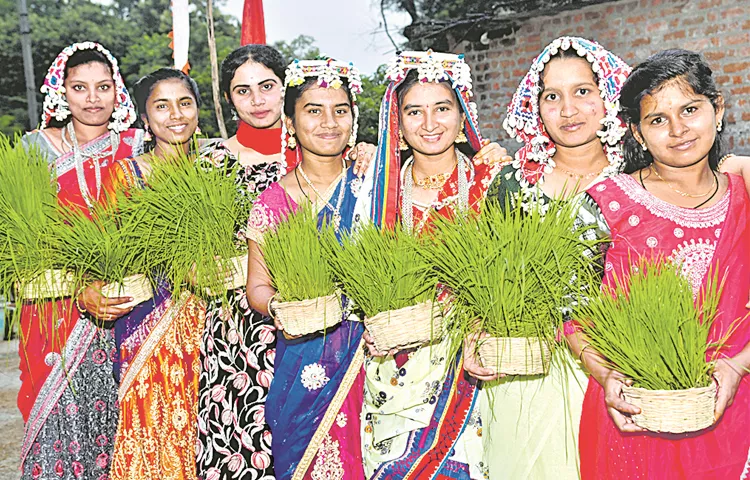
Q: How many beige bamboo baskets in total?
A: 7